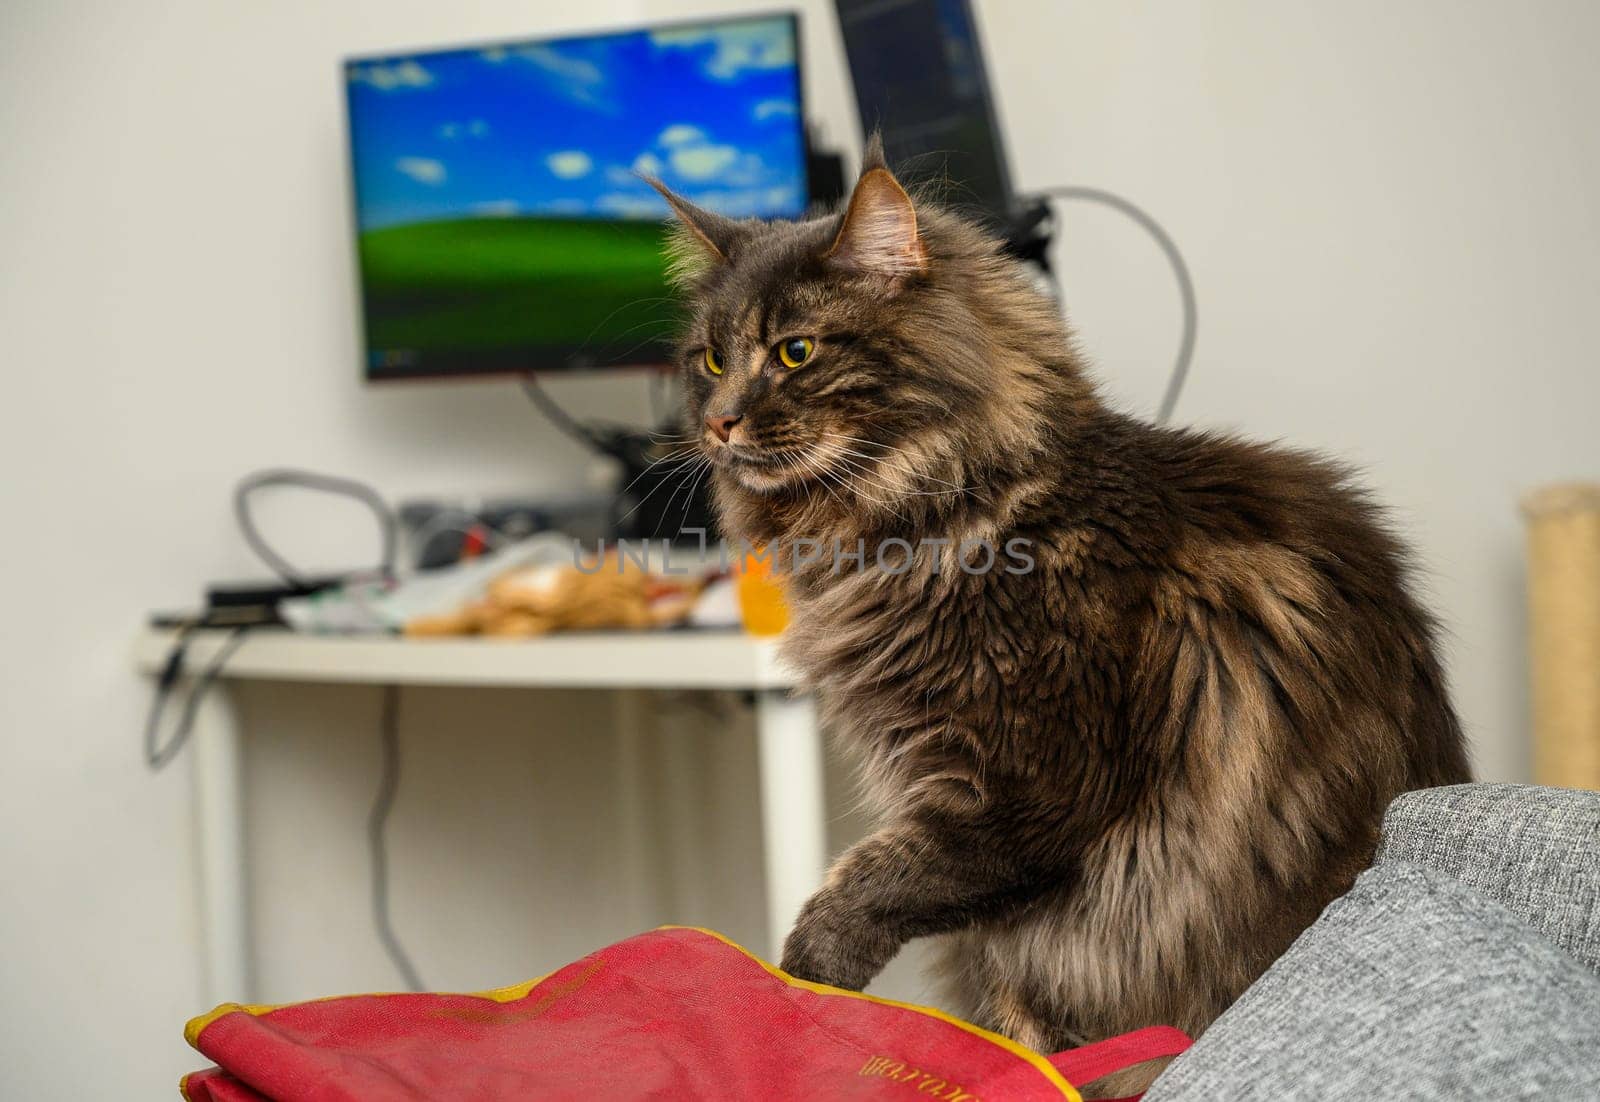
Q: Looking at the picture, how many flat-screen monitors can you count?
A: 2